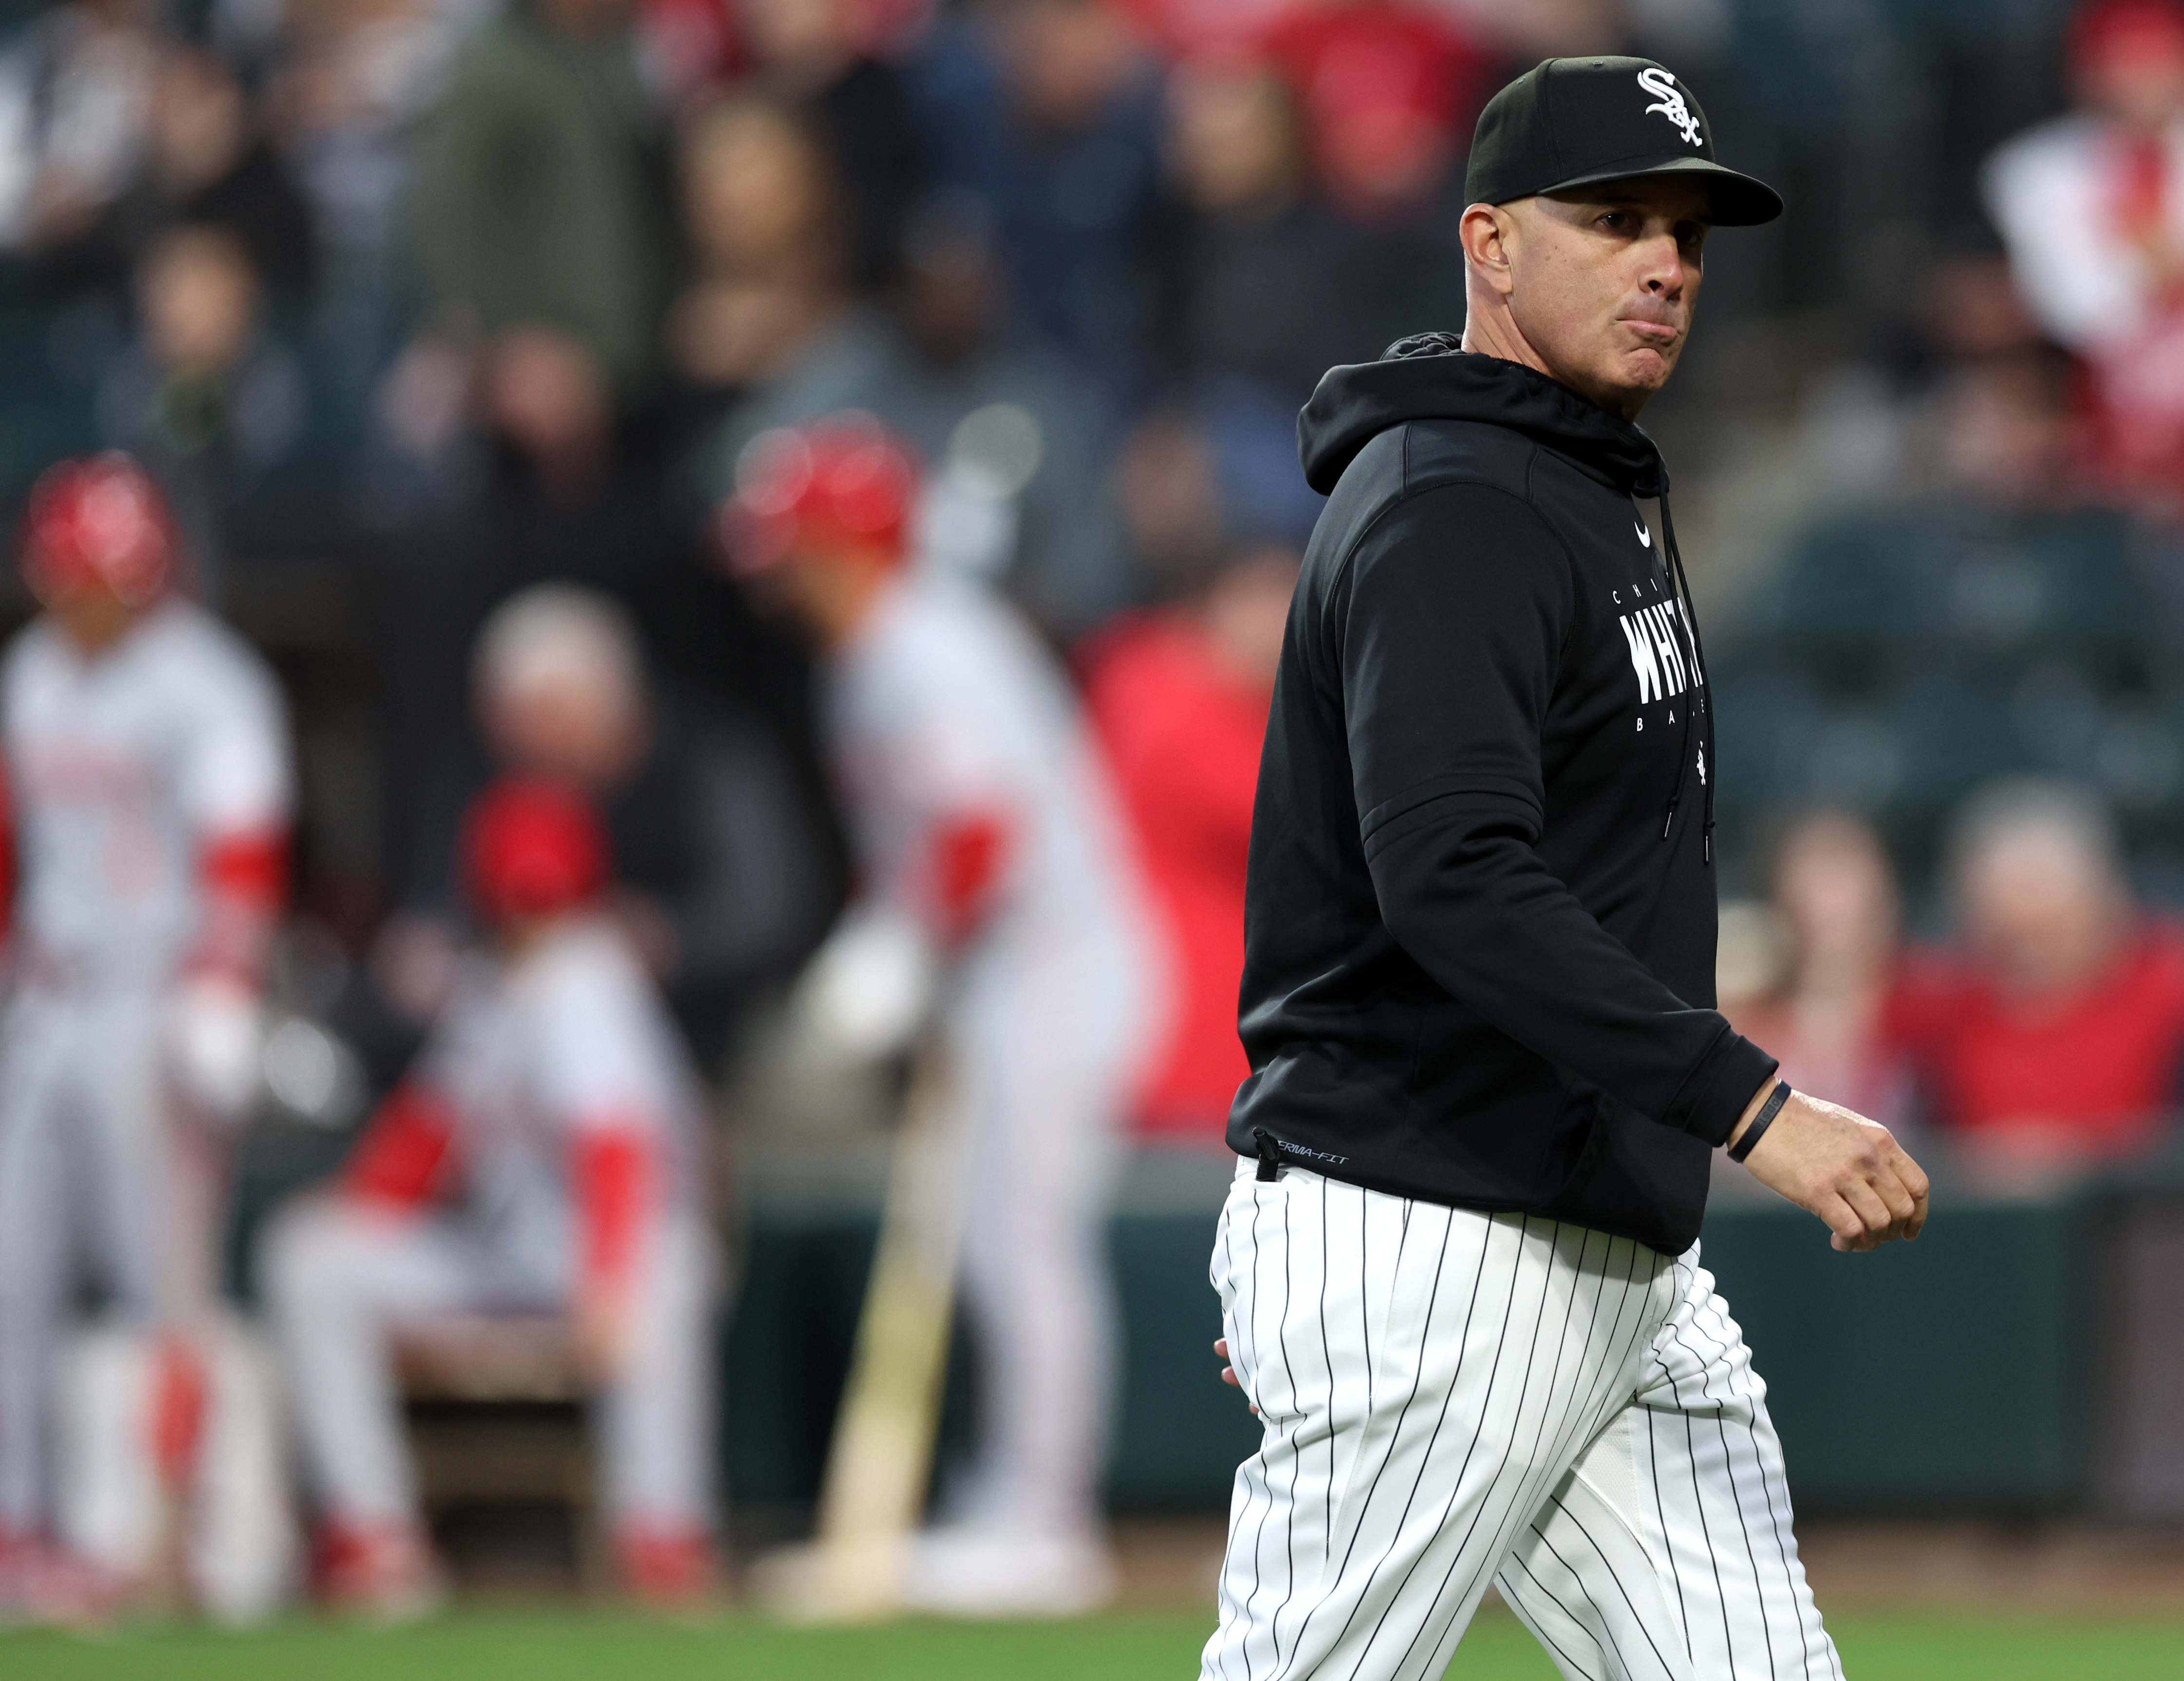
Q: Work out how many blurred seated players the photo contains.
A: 1